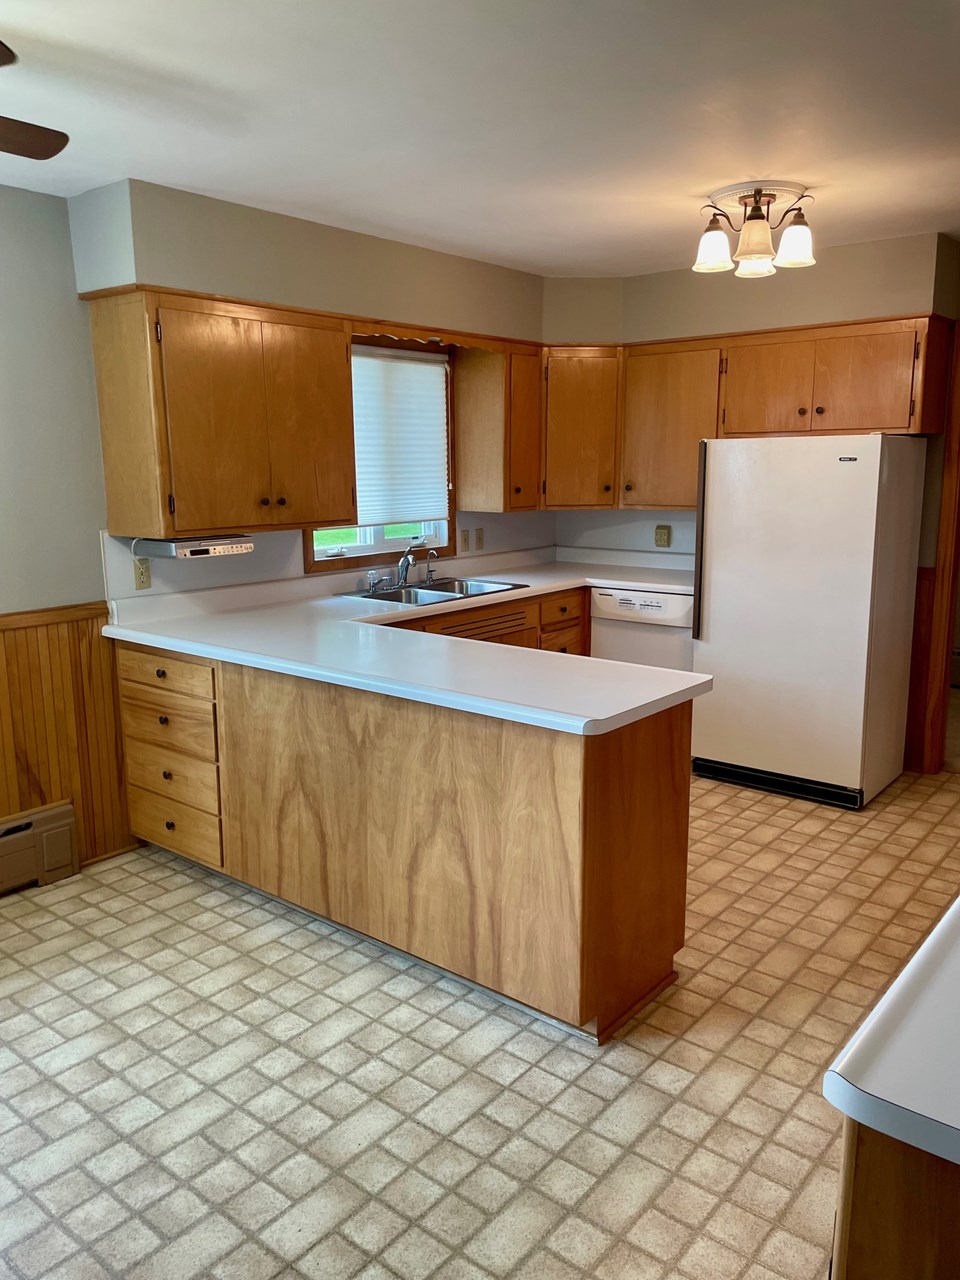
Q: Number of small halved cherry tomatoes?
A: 0